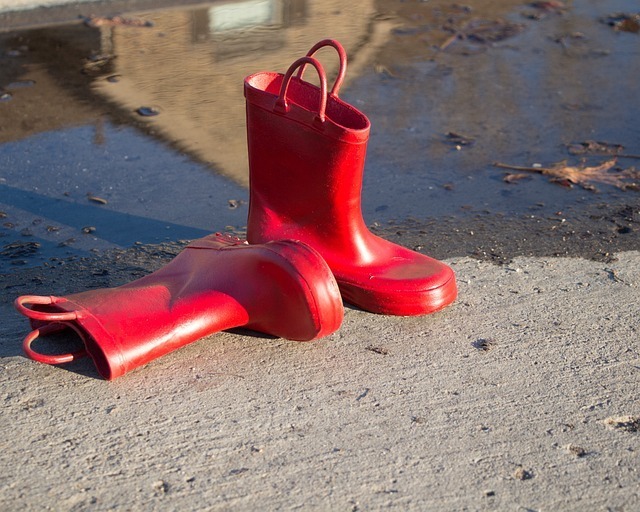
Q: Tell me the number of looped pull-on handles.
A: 4